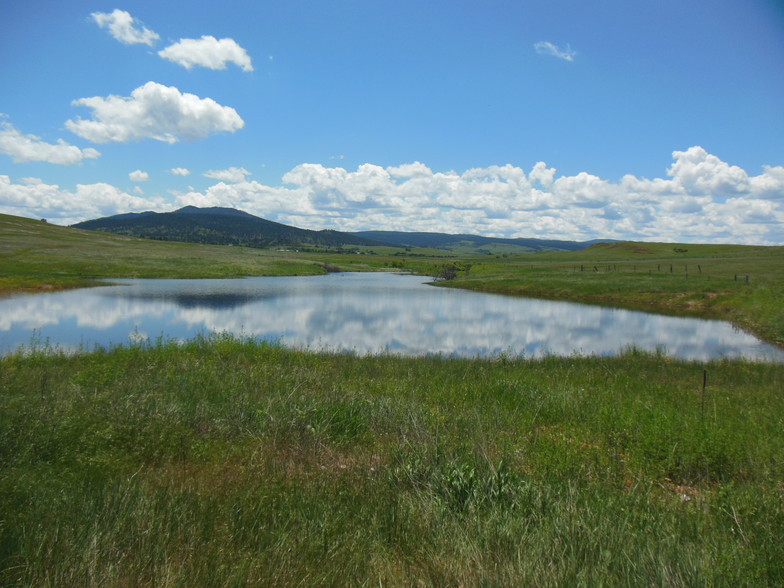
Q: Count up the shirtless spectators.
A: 0